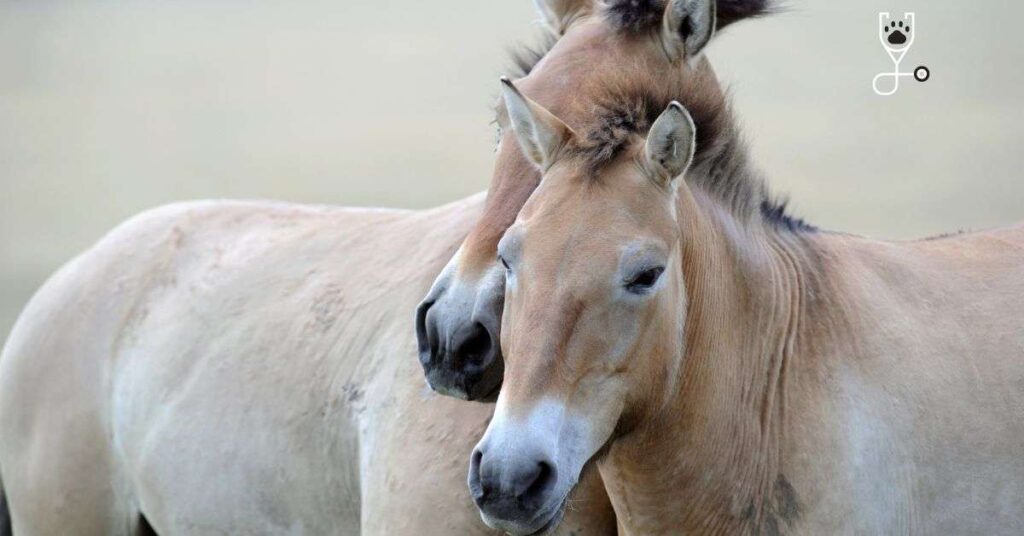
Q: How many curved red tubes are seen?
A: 0